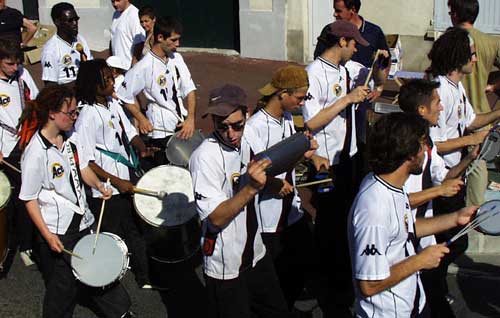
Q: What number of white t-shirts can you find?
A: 12